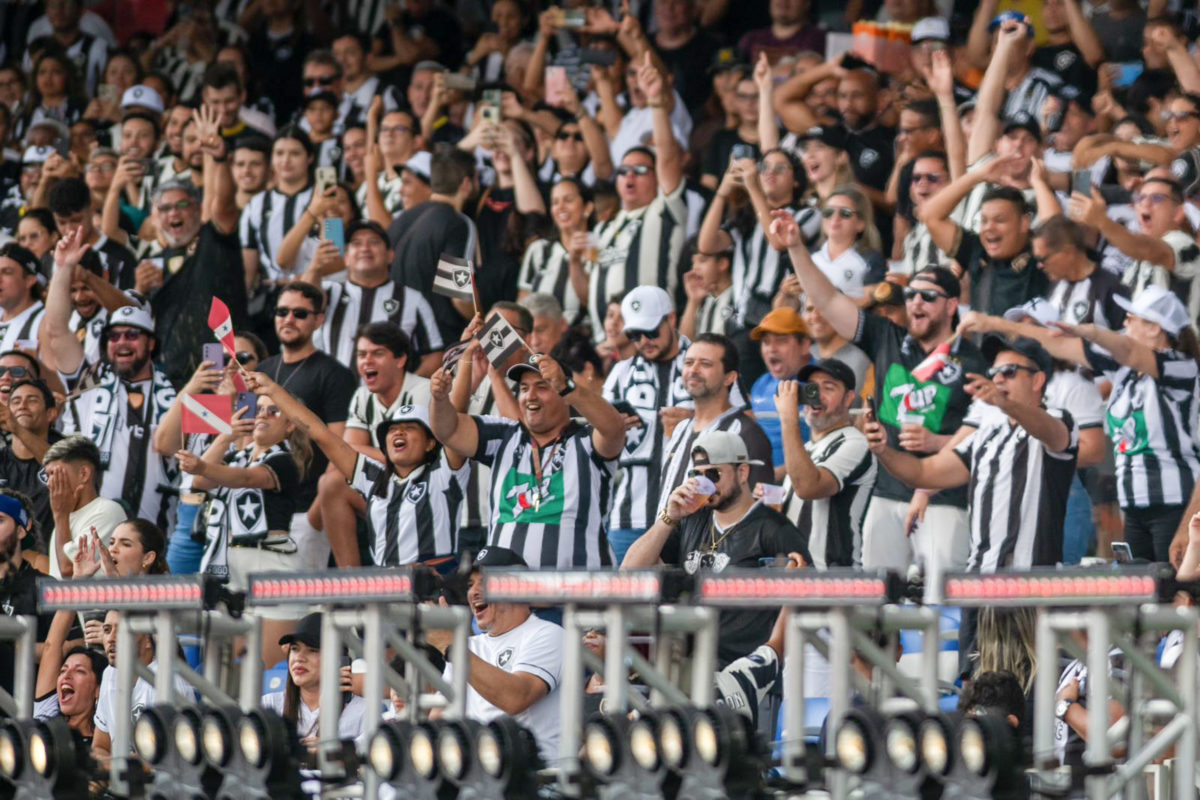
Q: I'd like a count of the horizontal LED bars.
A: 5